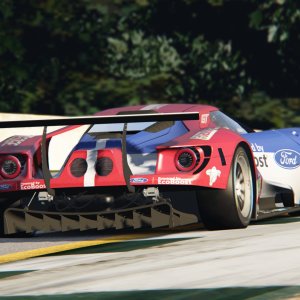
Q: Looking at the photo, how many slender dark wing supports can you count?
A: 2